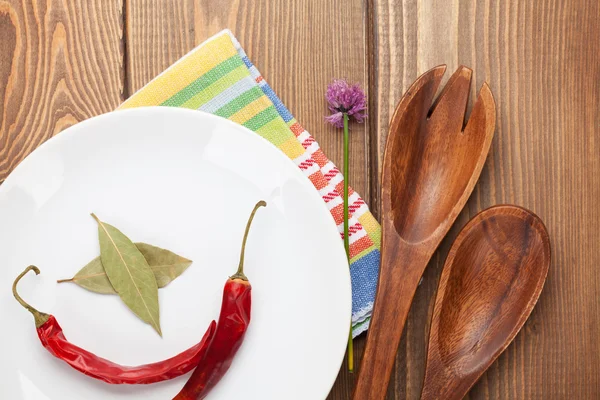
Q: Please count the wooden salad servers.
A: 2